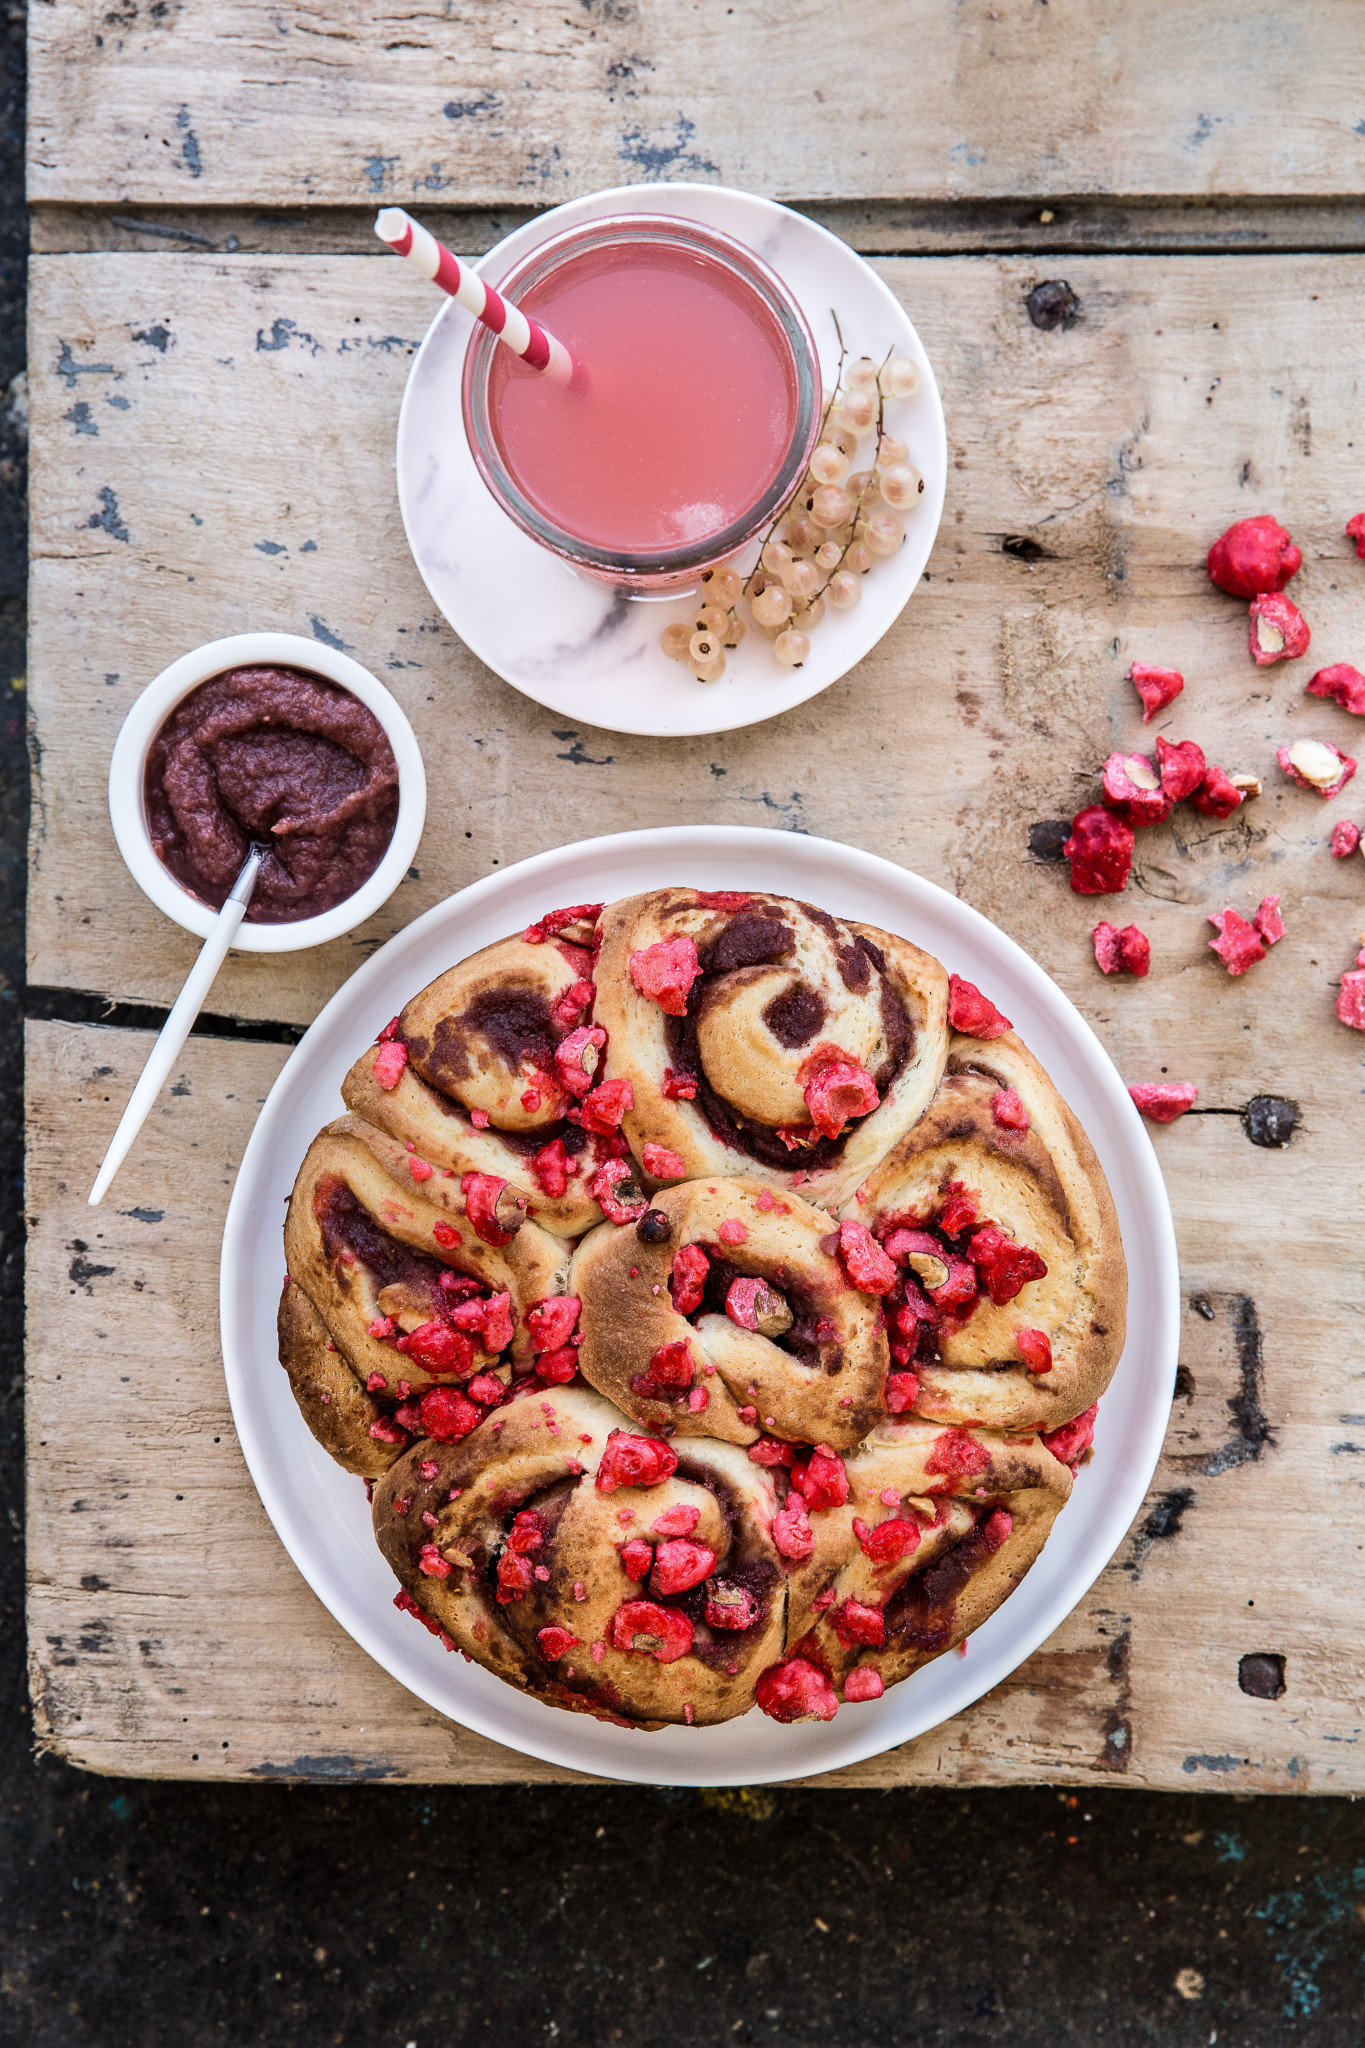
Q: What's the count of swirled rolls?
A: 7